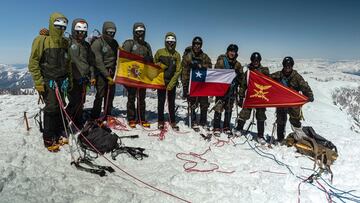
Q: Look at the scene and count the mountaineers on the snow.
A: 9